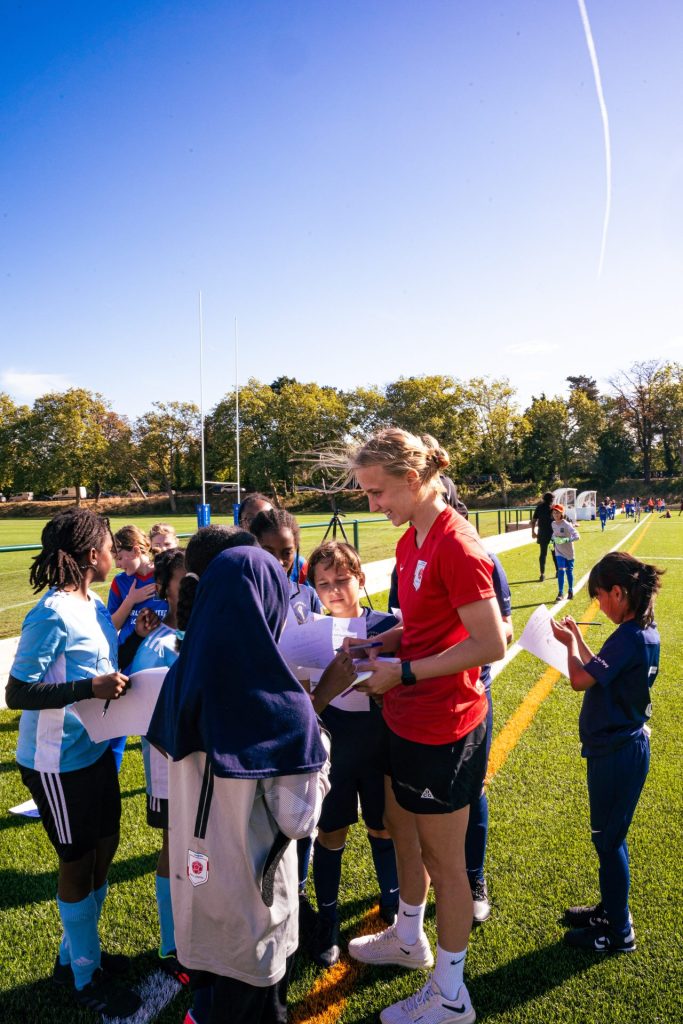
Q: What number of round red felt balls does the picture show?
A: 0